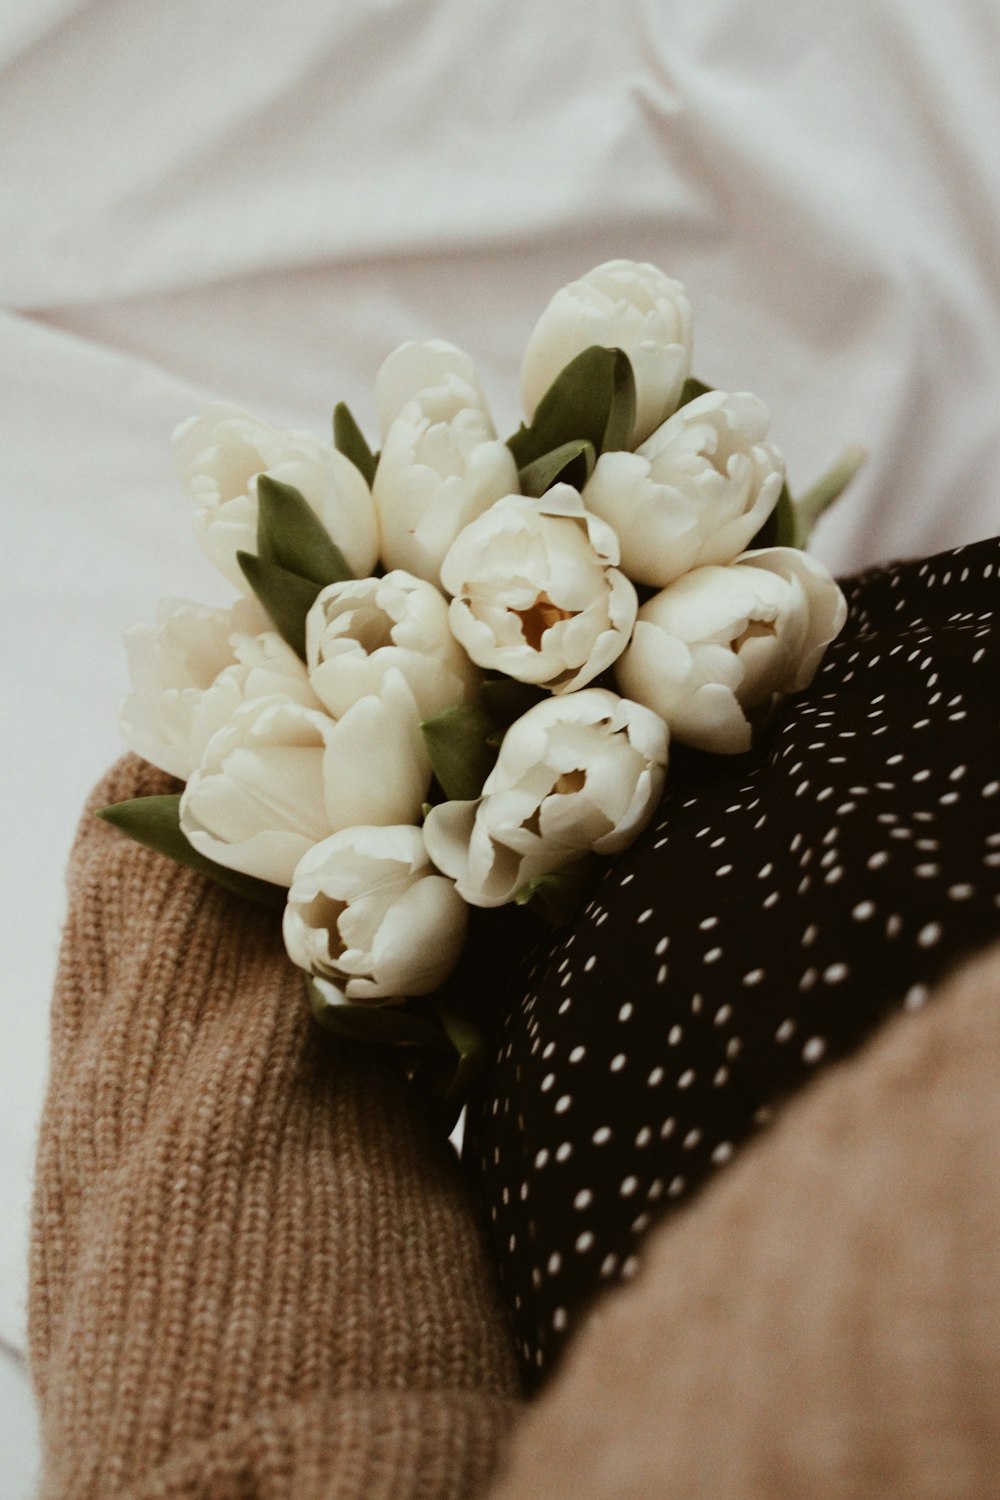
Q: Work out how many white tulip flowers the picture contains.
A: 11